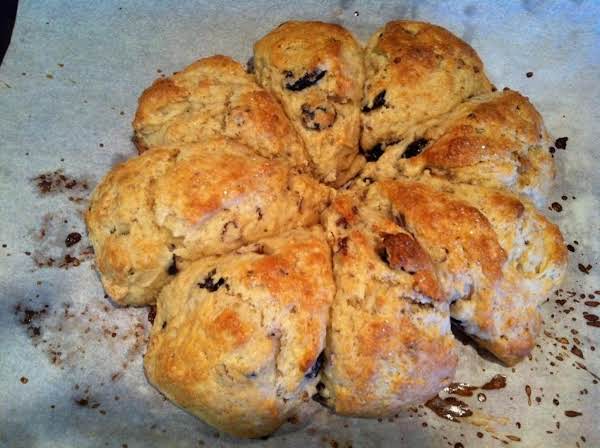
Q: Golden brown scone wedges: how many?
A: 8